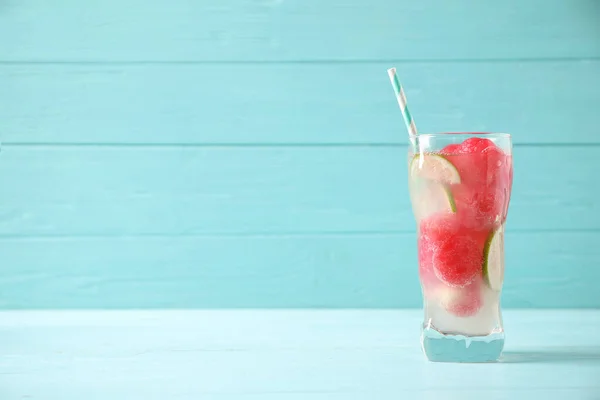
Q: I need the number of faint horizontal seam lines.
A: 3